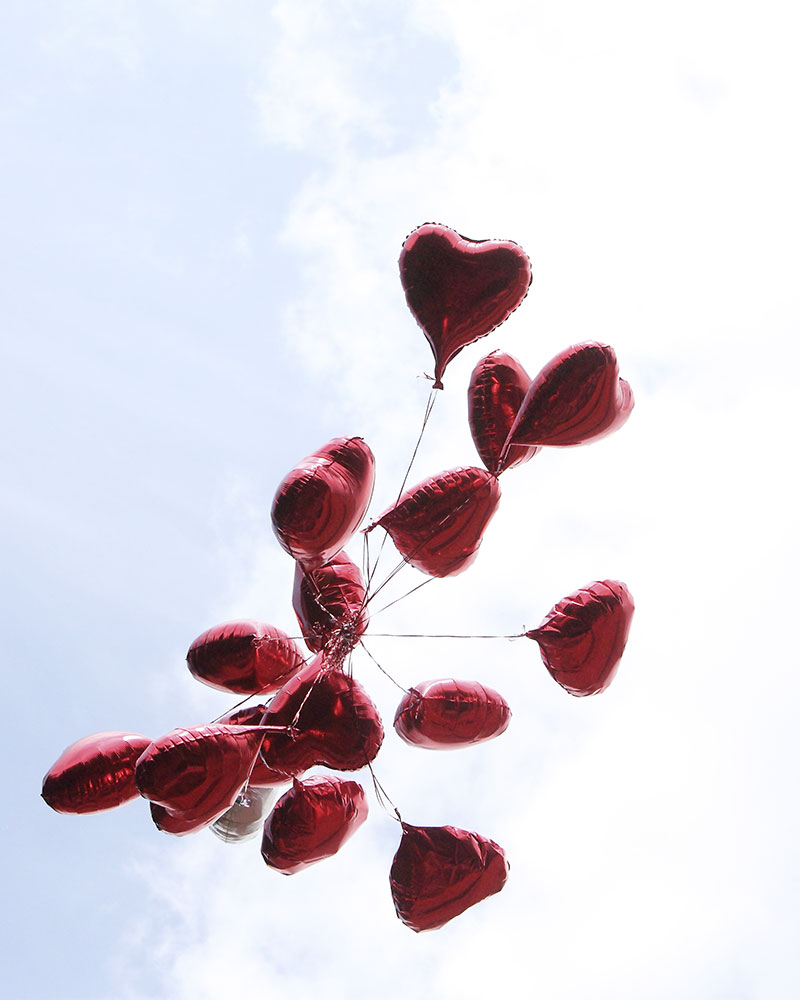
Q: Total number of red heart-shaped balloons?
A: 15